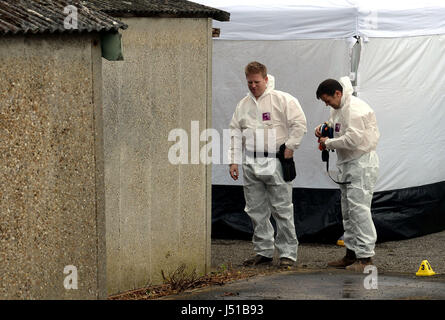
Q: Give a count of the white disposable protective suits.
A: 2